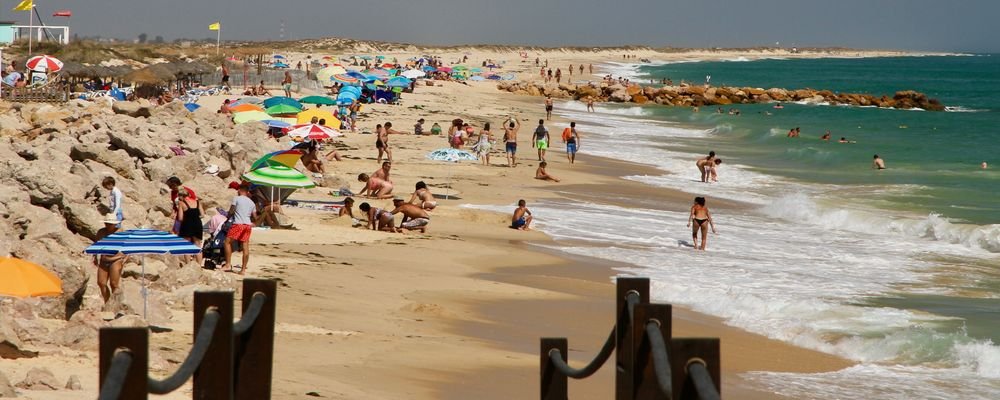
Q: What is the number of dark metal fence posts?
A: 7